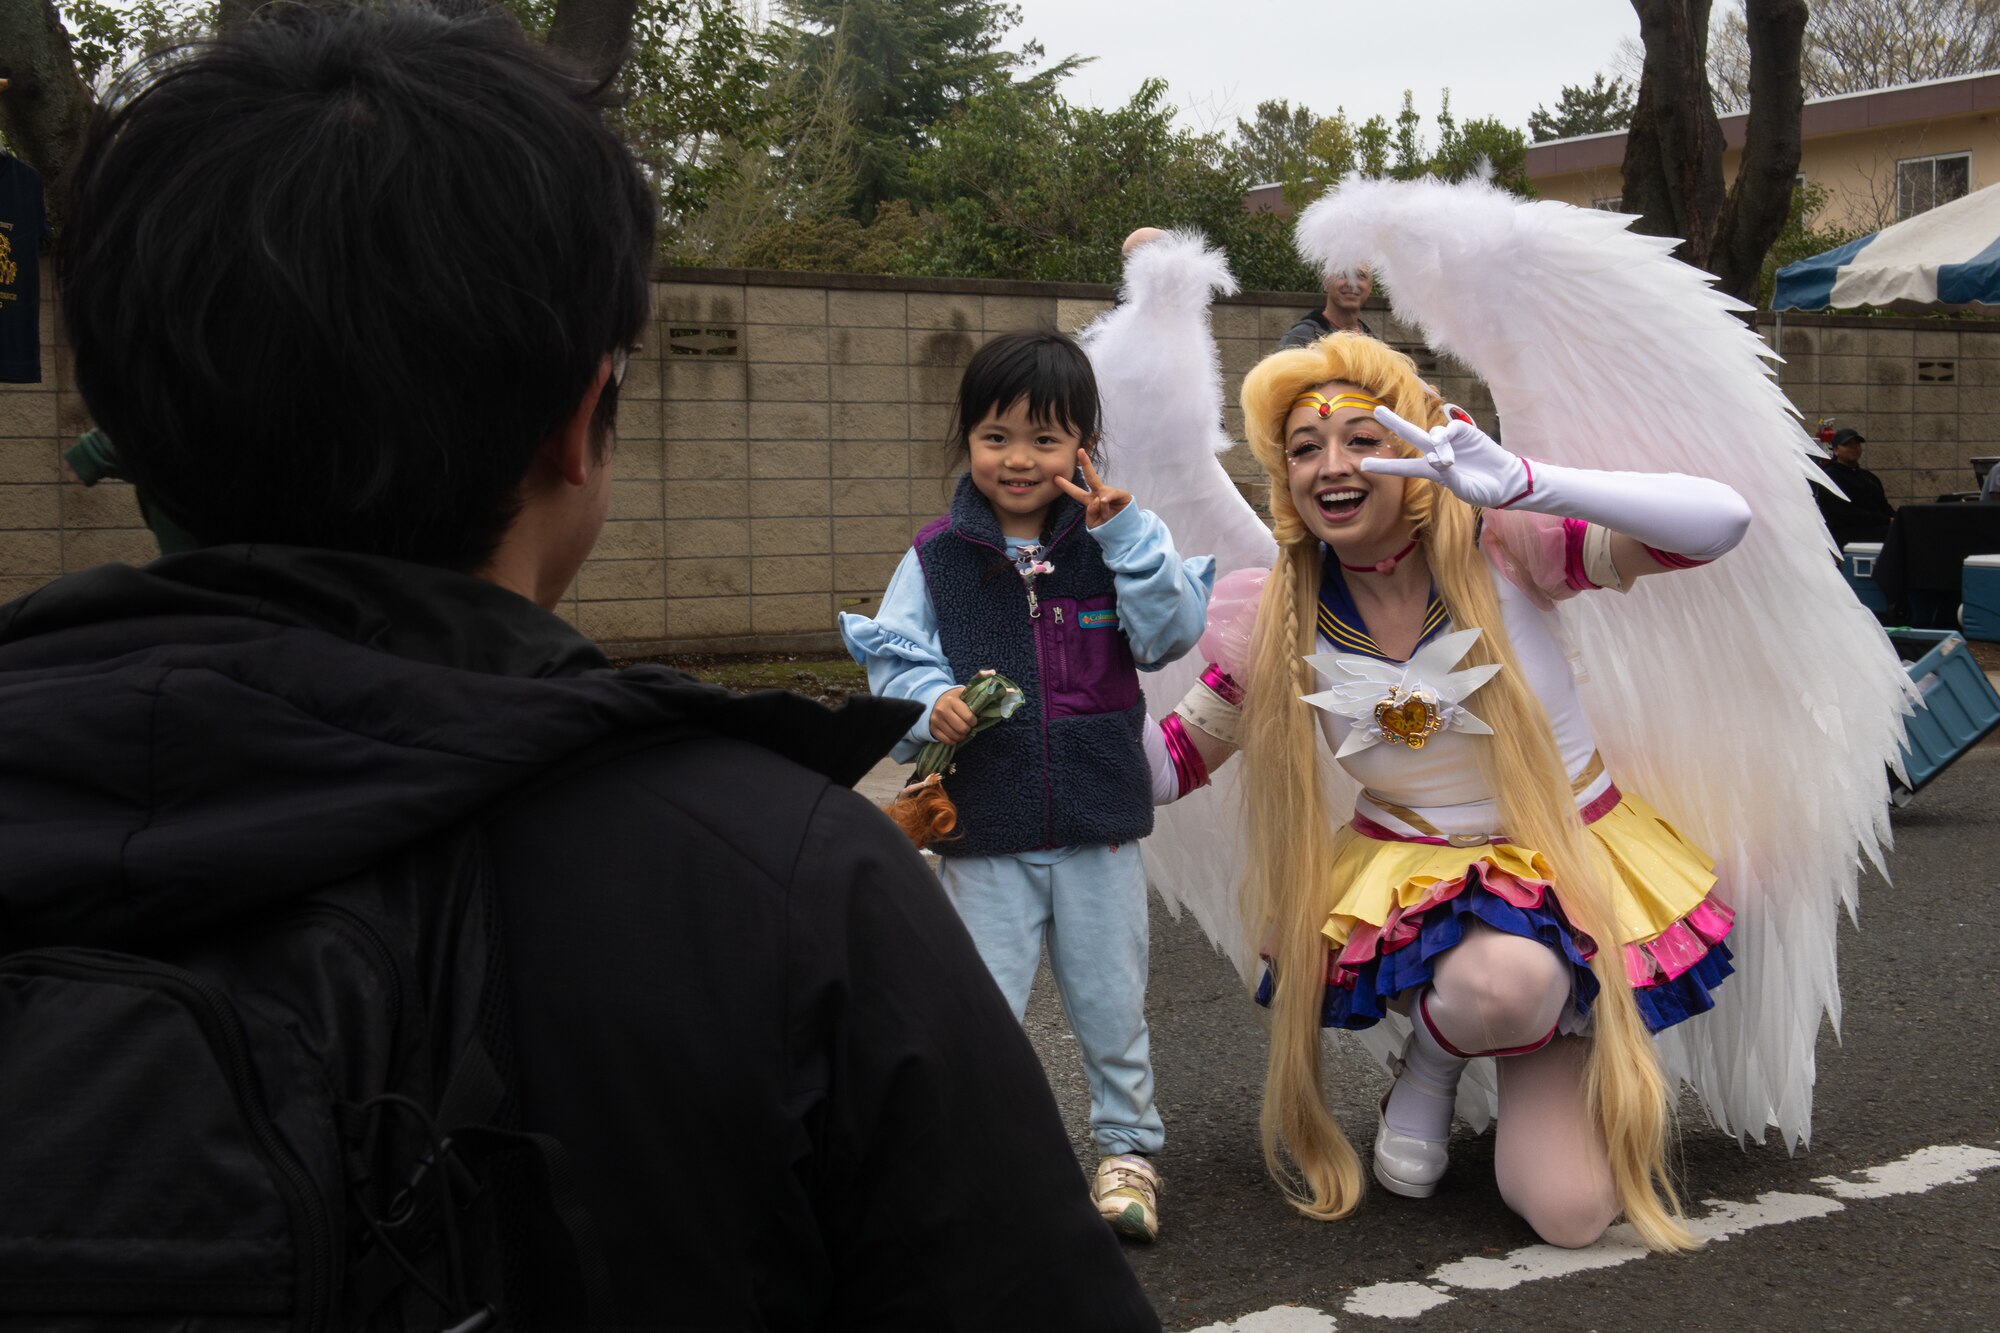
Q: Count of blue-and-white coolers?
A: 2